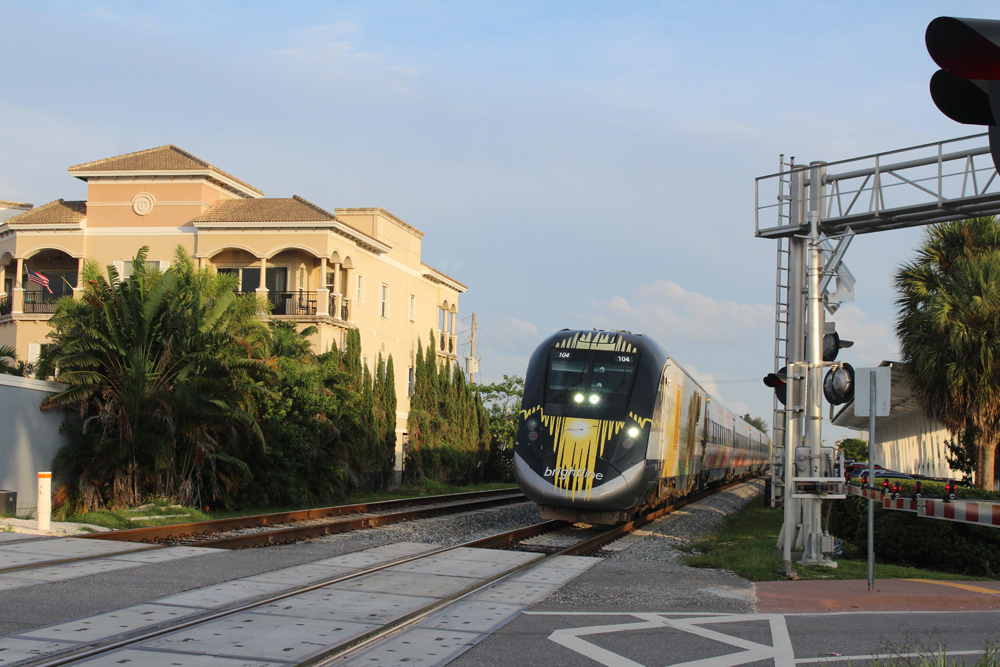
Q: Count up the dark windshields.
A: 1